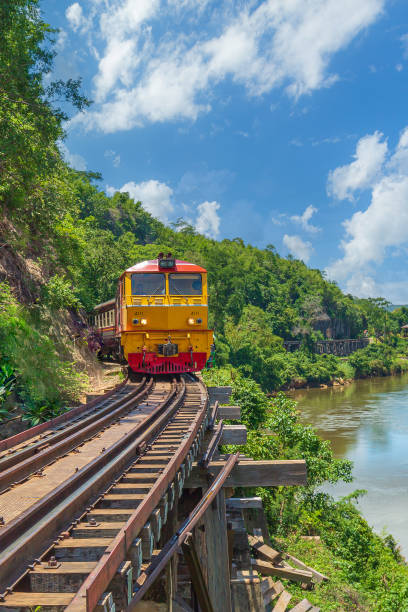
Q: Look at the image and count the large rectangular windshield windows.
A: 2